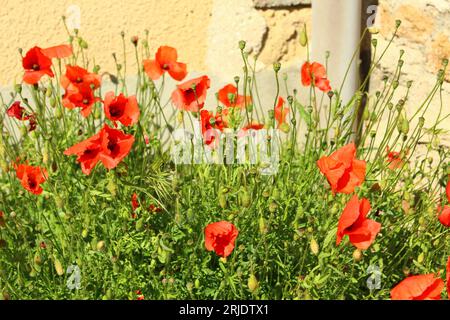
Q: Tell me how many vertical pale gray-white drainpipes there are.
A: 1